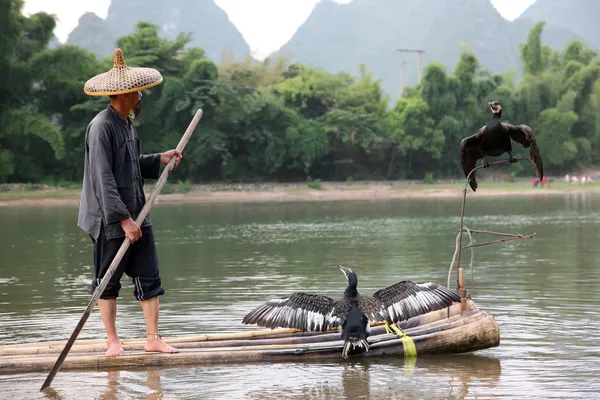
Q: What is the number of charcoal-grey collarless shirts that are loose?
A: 1